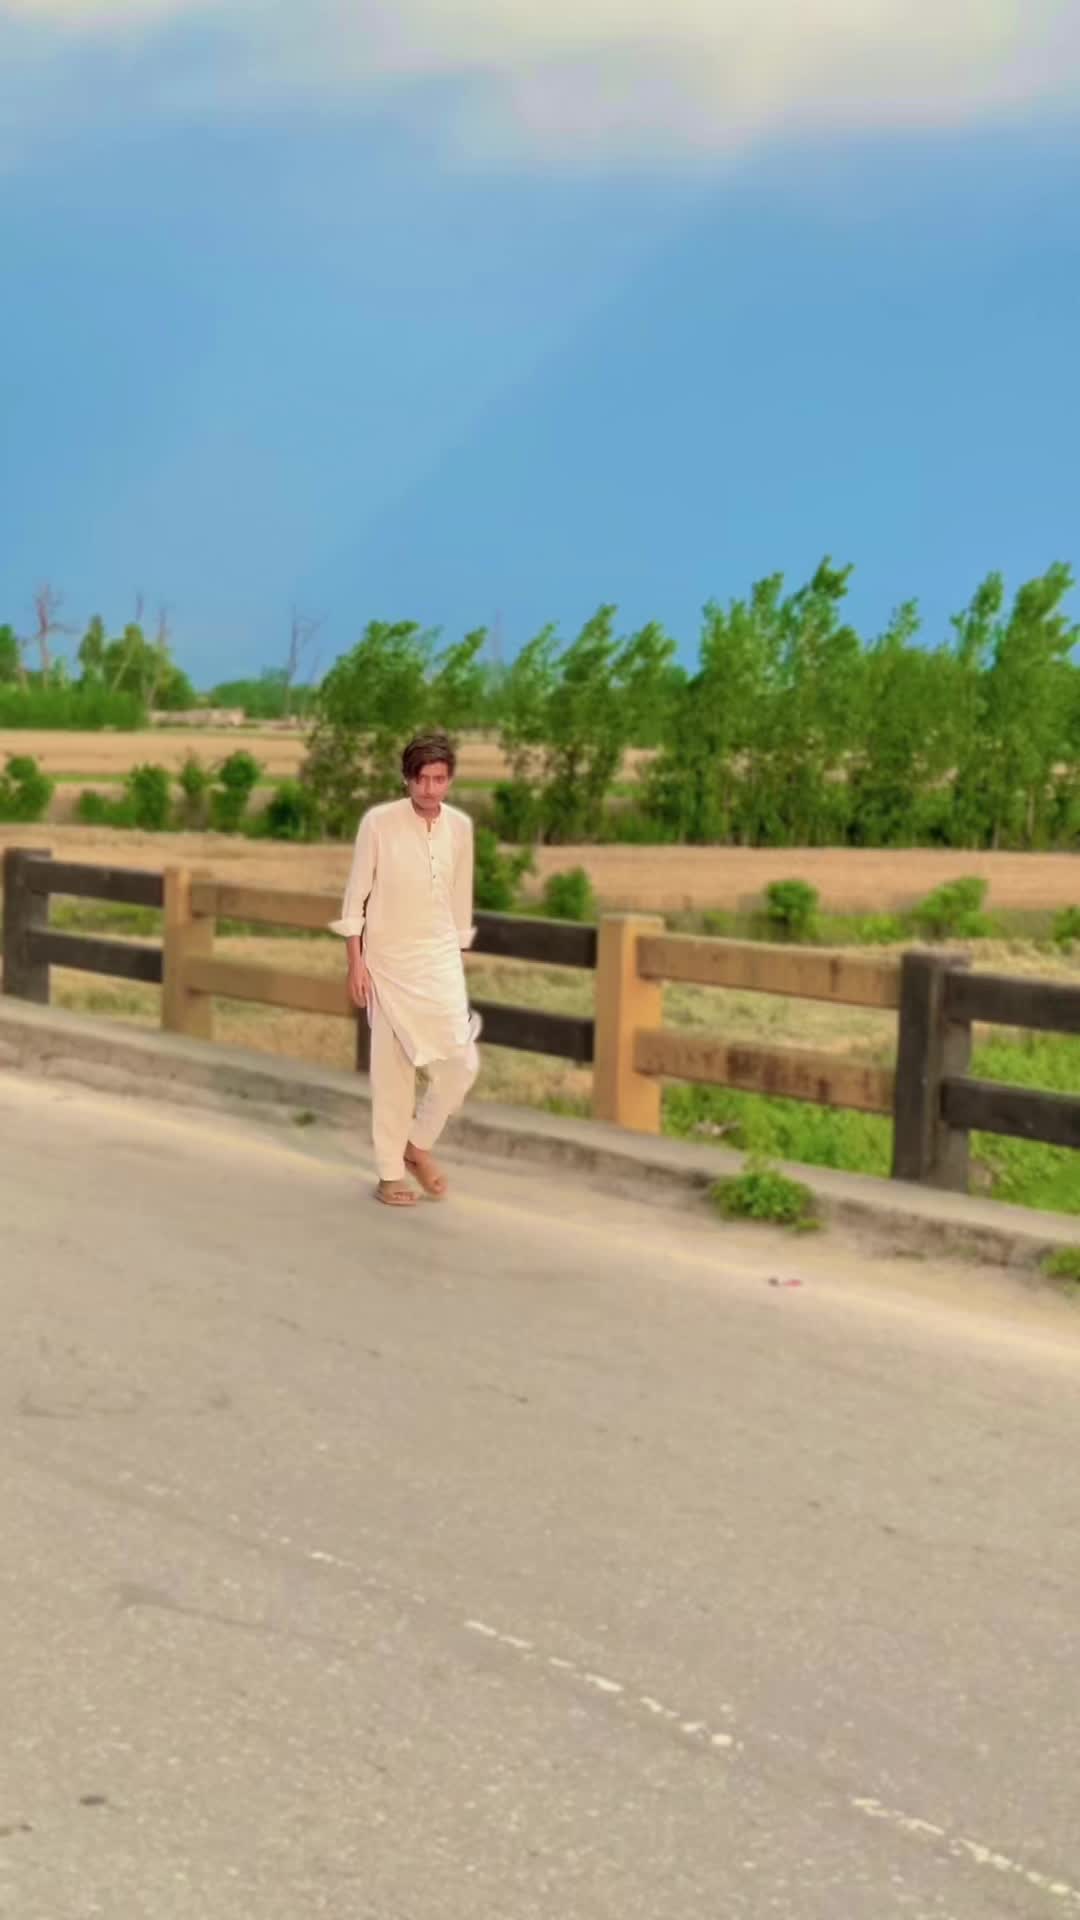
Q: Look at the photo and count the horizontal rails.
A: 10